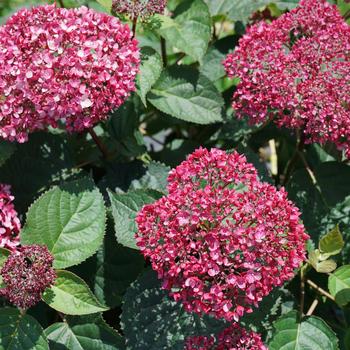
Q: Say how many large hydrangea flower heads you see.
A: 3